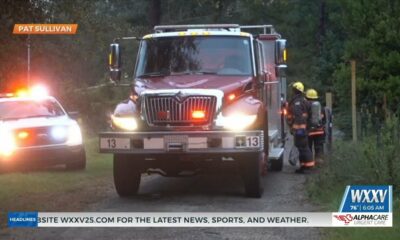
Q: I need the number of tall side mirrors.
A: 2